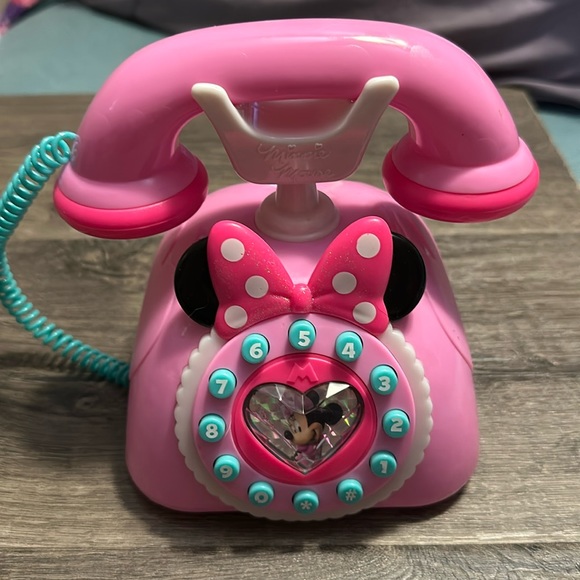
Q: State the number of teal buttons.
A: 12